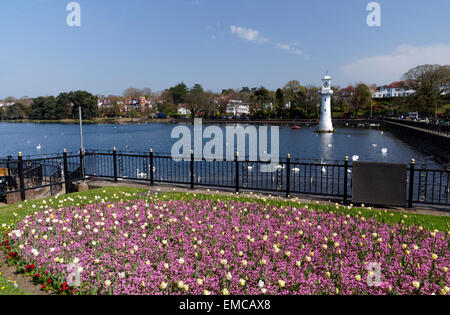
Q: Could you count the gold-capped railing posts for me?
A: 9